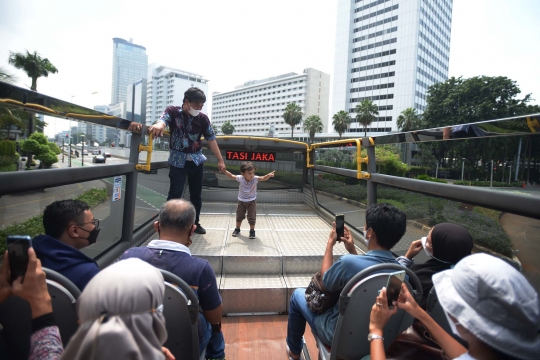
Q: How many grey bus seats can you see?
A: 4